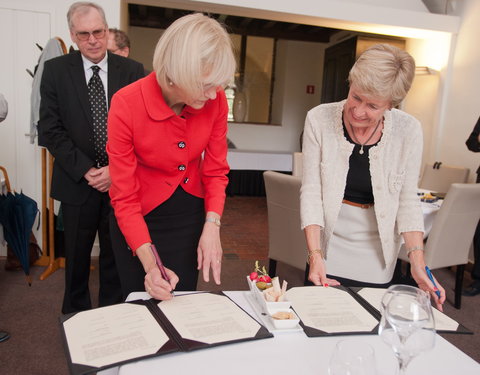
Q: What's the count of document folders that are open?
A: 2